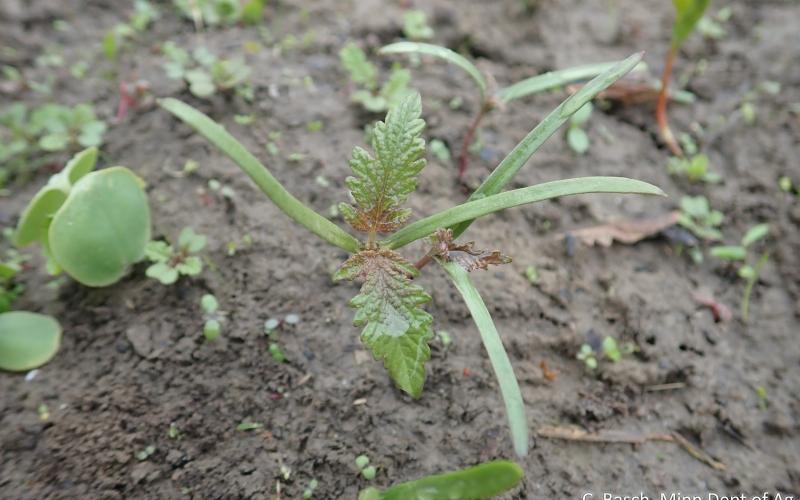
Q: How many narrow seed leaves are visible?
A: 6